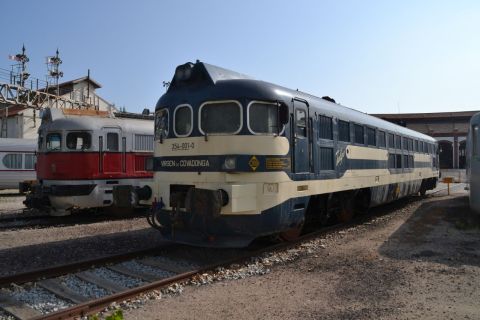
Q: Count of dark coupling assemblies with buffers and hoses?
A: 2